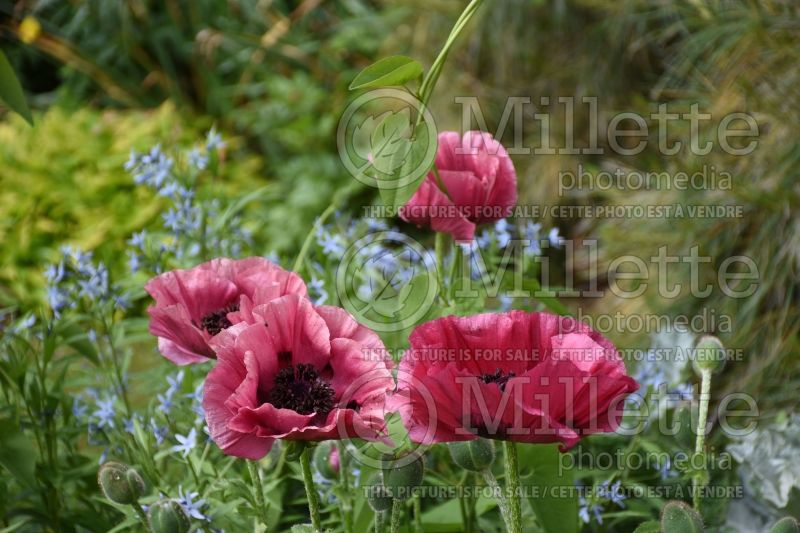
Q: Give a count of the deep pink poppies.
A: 4